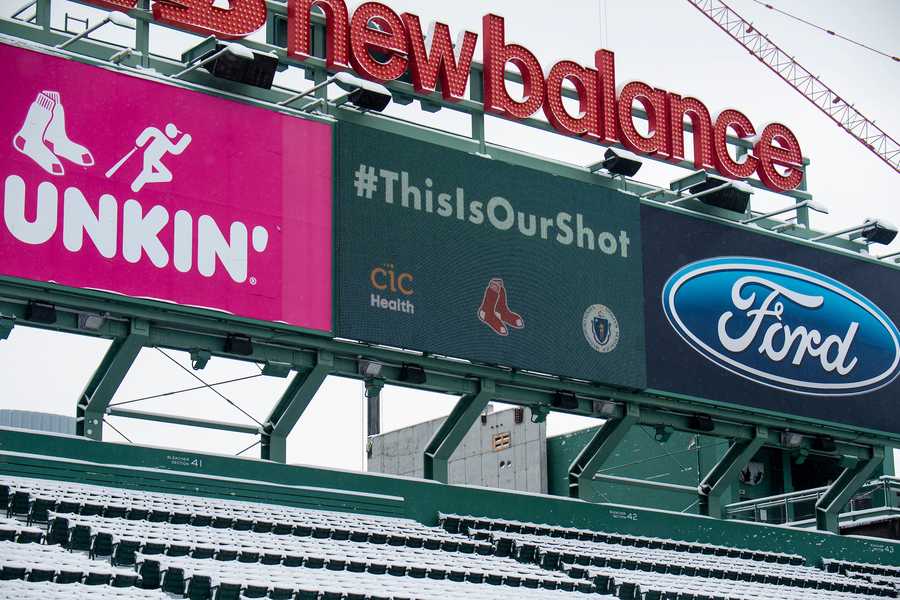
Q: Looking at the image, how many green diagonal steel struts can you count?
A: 6